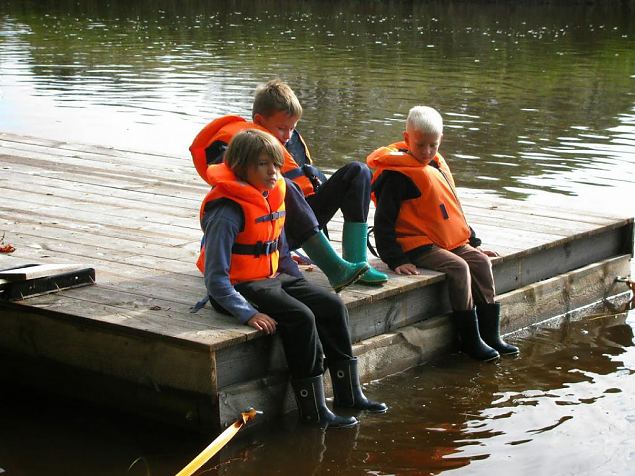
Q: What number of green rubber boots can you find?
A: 2